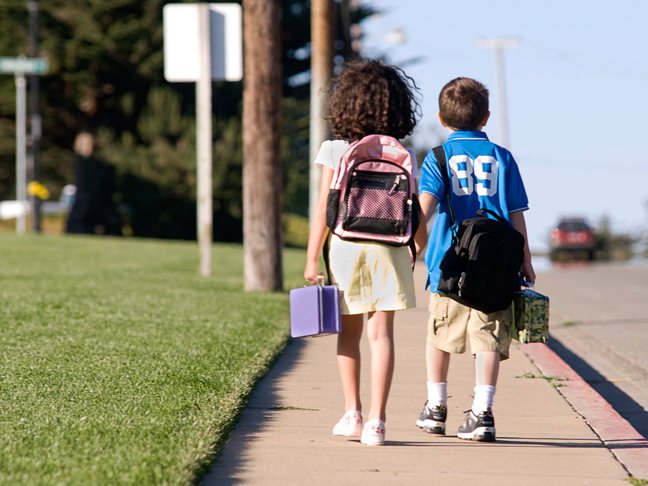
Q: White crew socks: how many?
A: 2